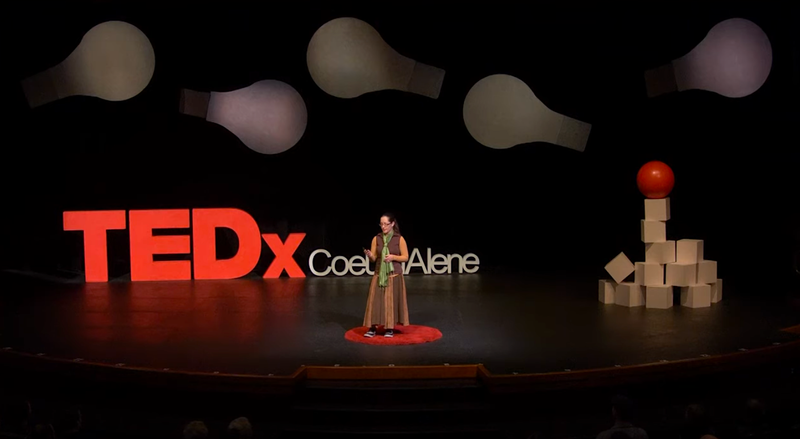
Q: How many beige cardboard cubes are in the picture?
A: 13